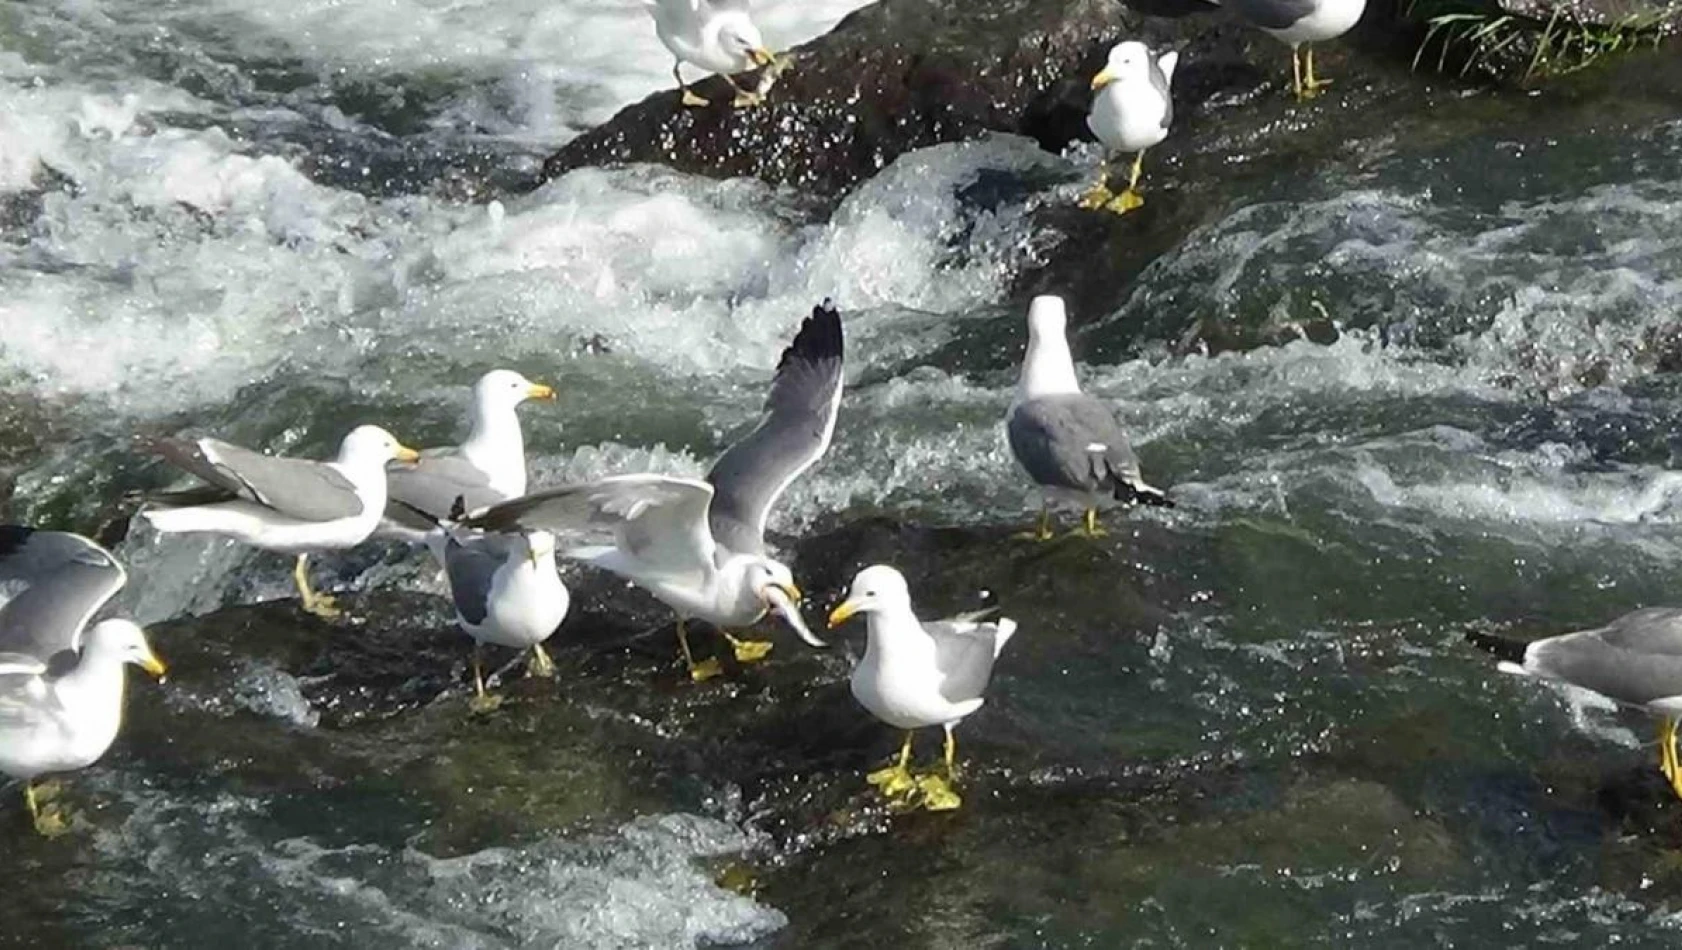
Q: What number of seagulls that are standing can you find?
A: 11